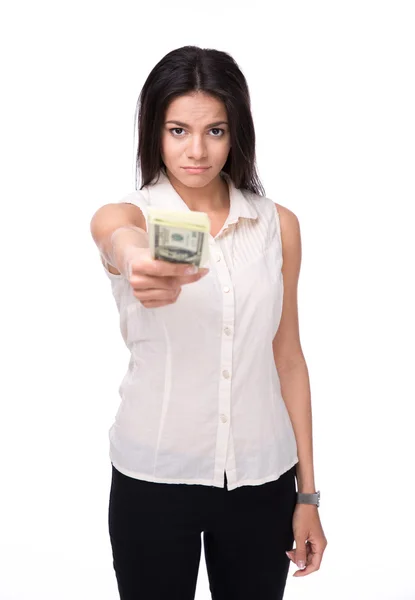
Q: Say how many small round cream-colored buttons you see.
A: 5